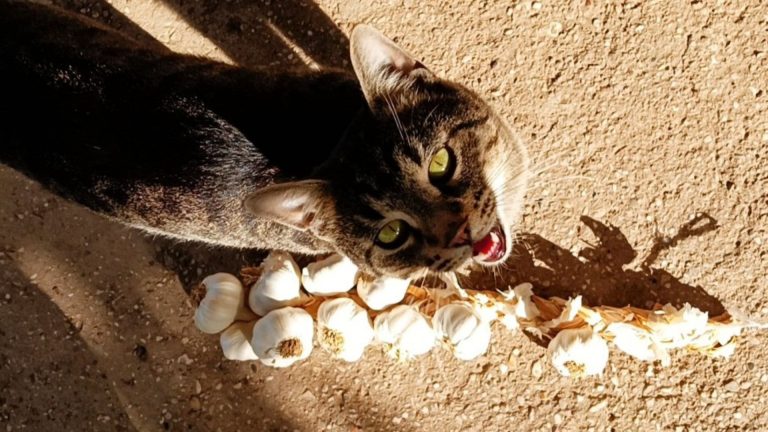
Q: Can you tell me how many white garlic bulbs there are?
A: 10